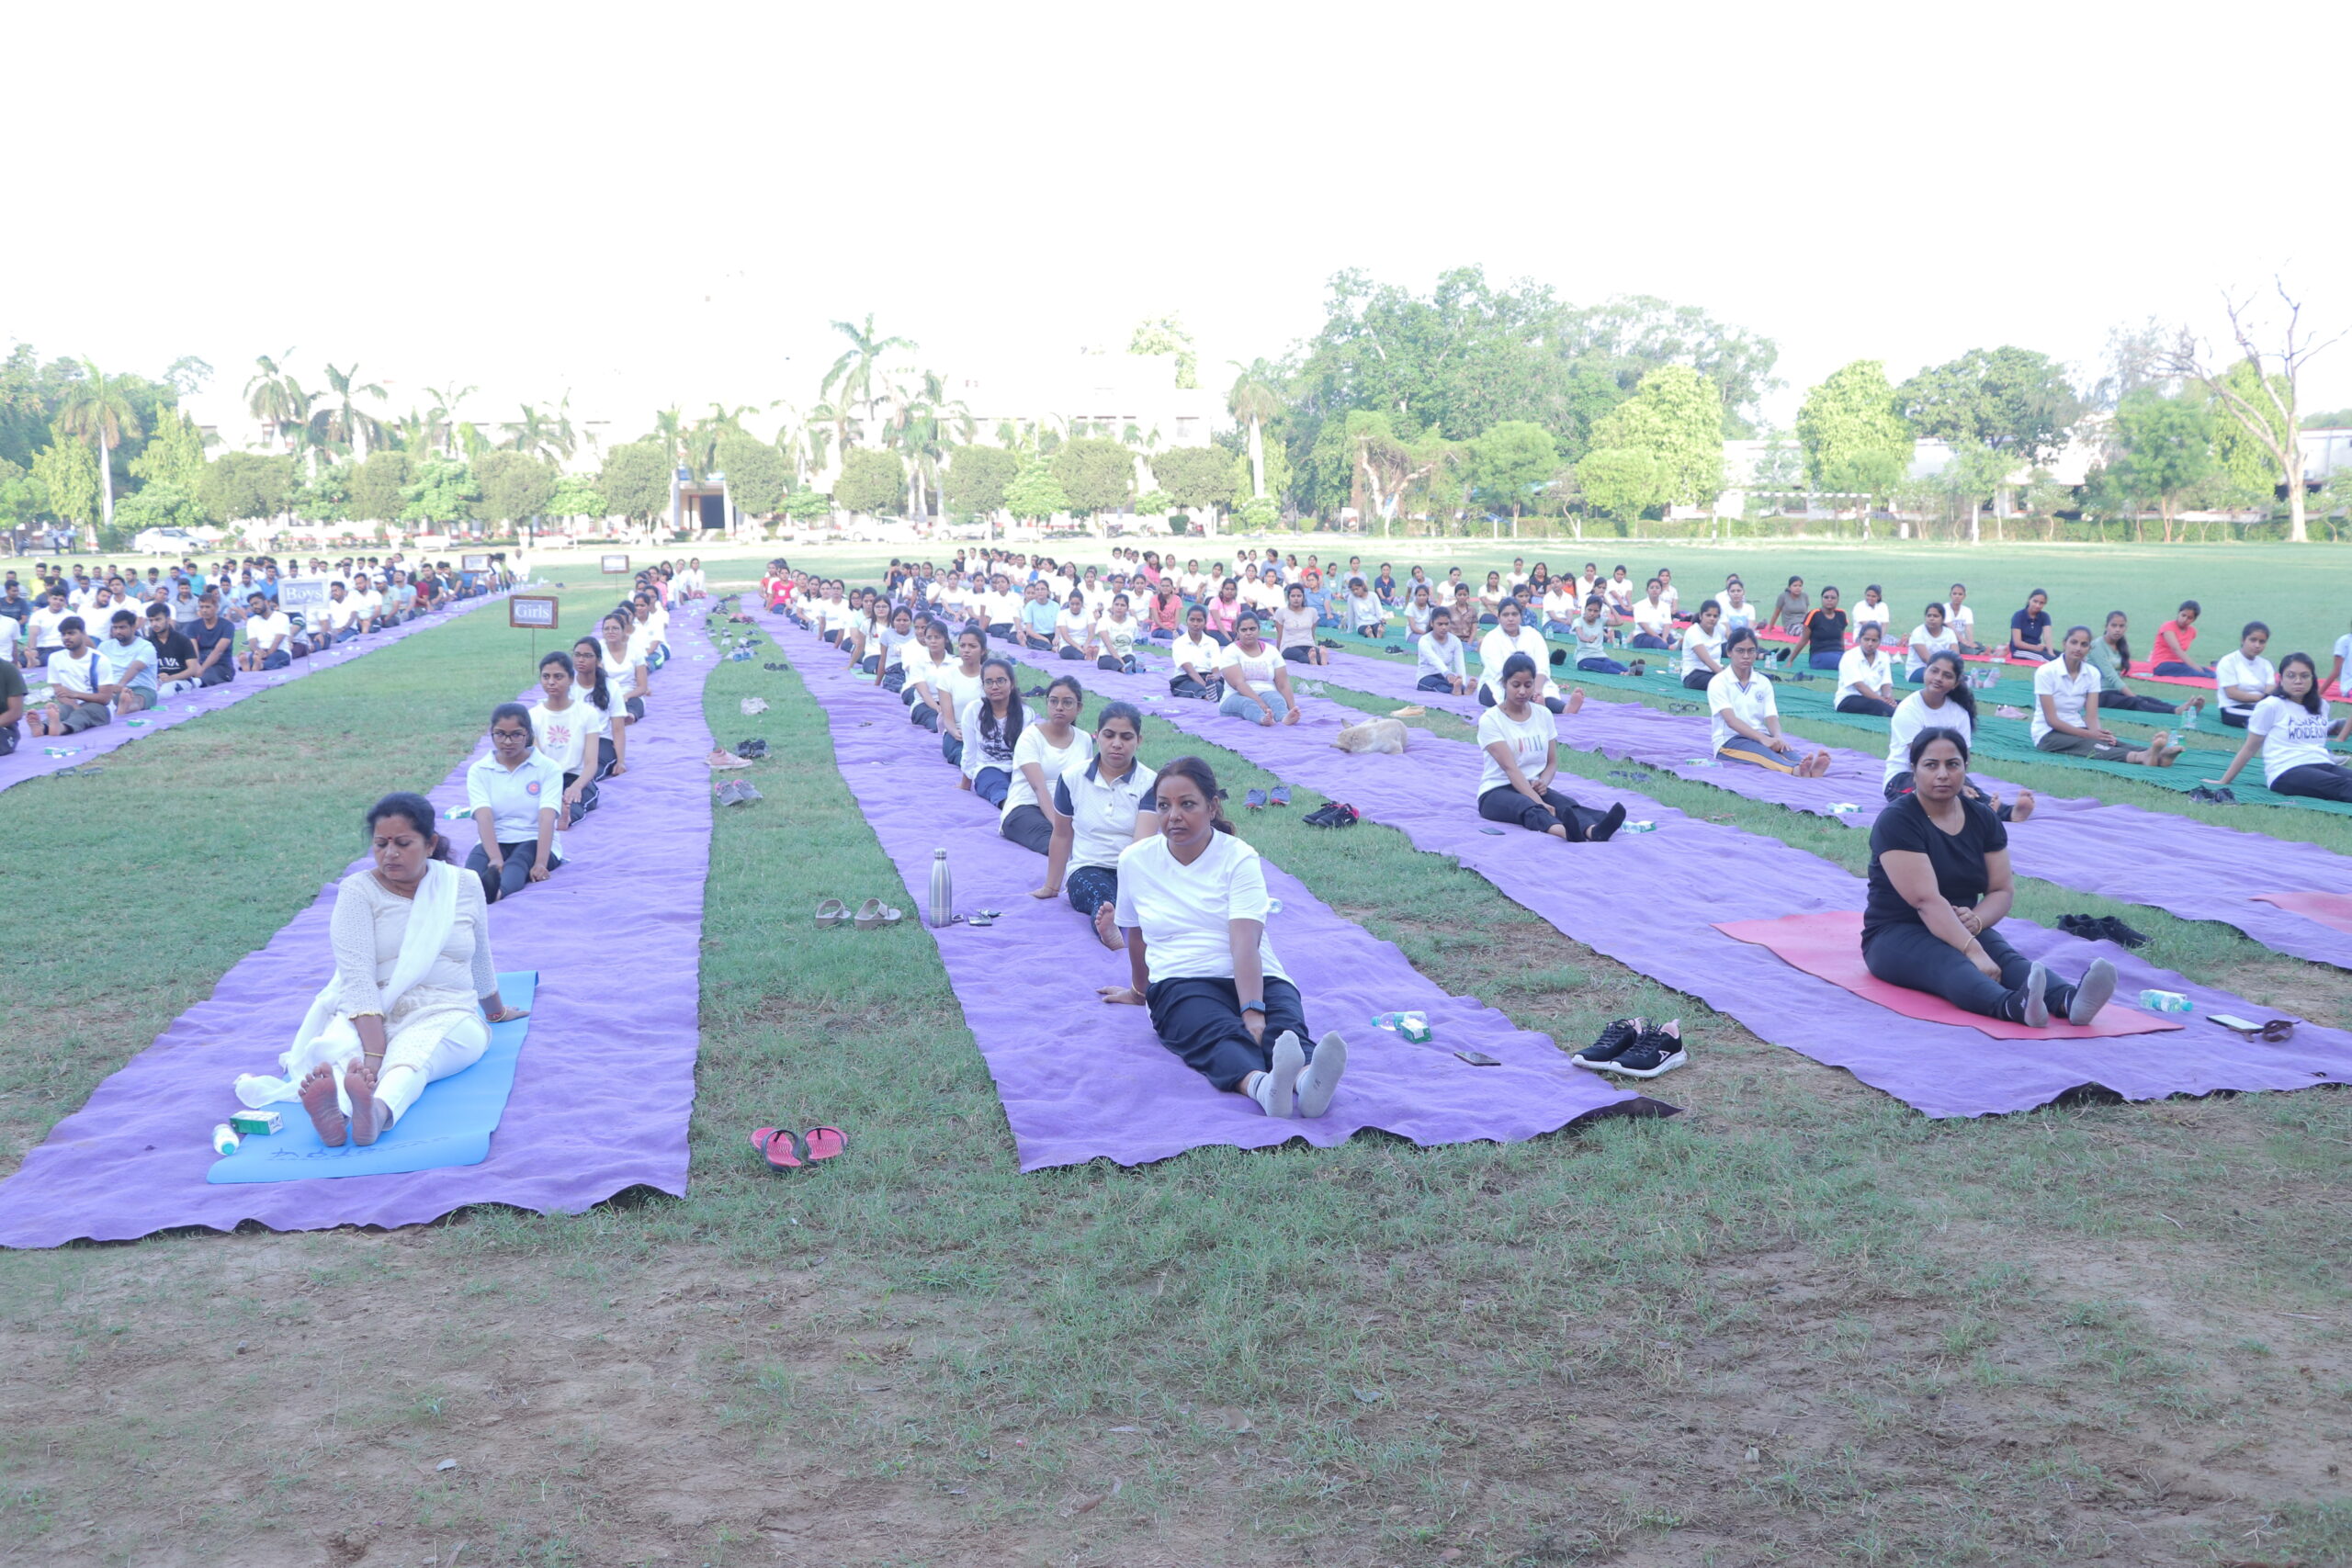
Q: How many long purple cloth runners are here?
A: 5